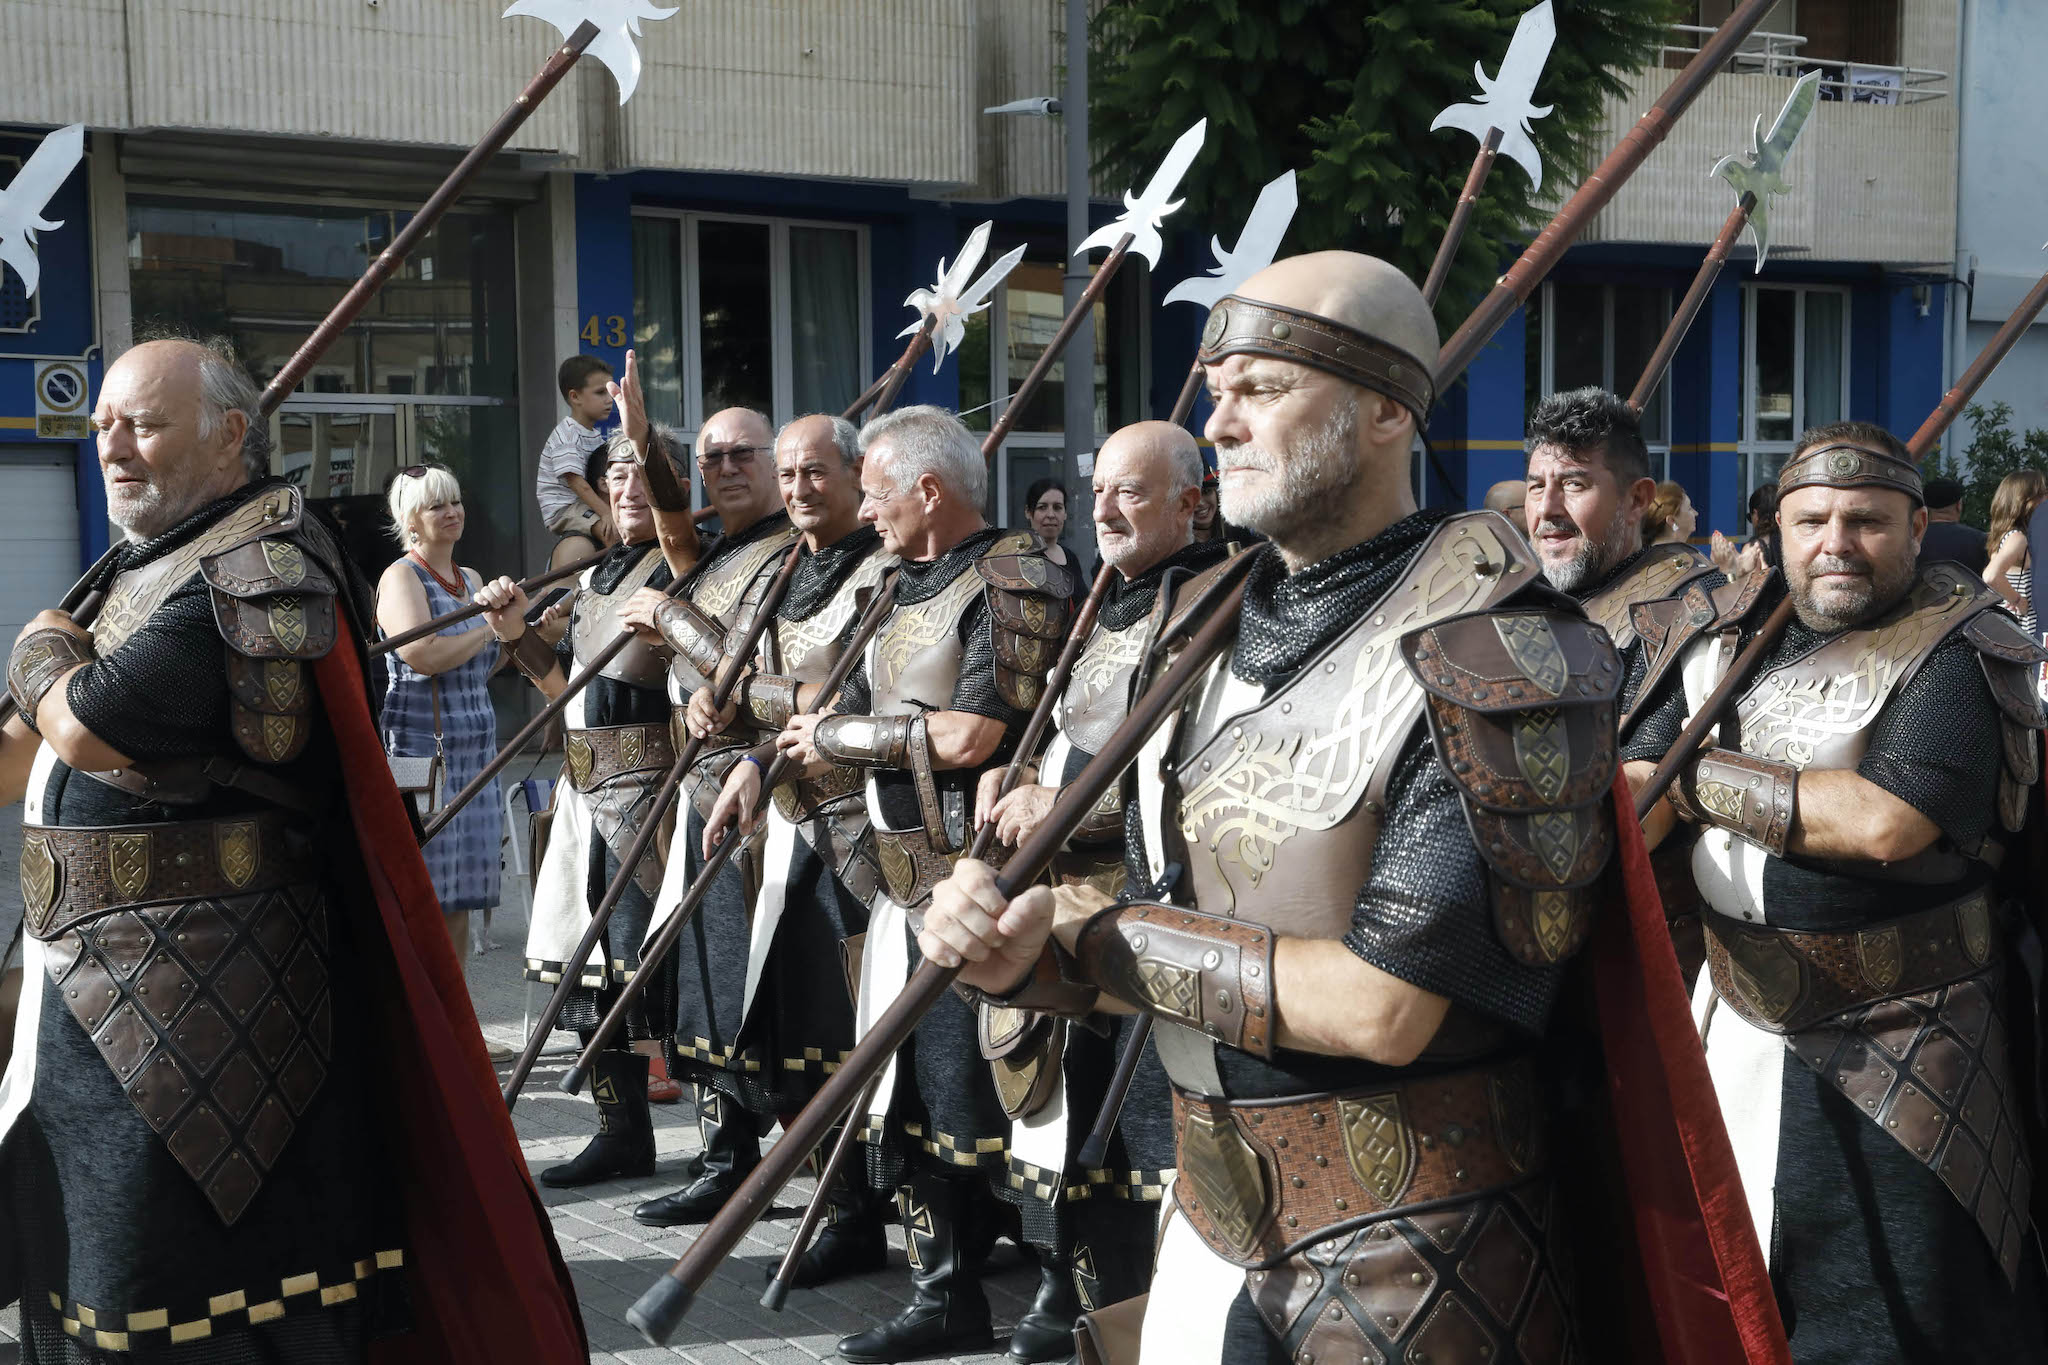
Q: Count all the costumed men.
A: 9